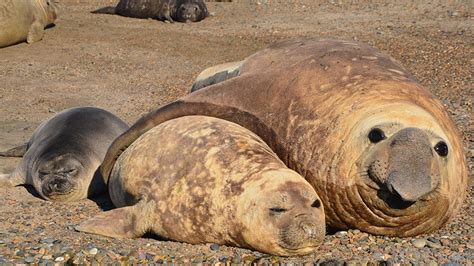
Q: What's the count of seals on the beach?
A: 5